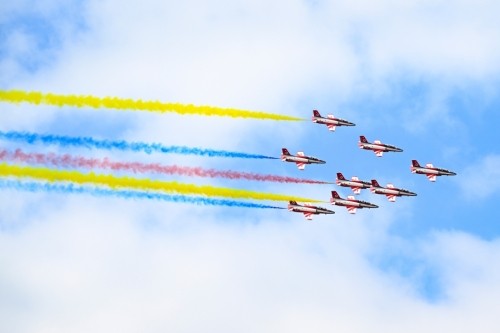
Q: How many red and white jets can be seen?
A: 8